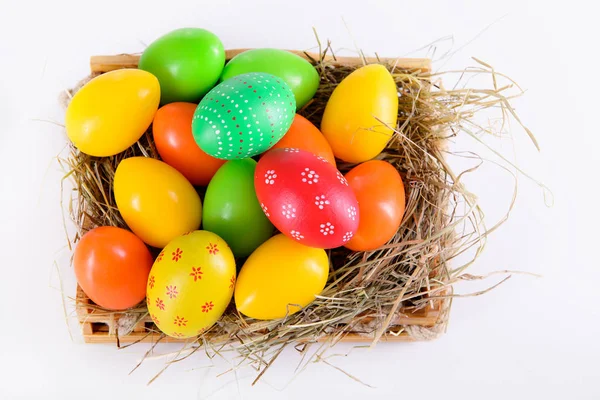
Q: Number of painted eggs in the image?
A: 14